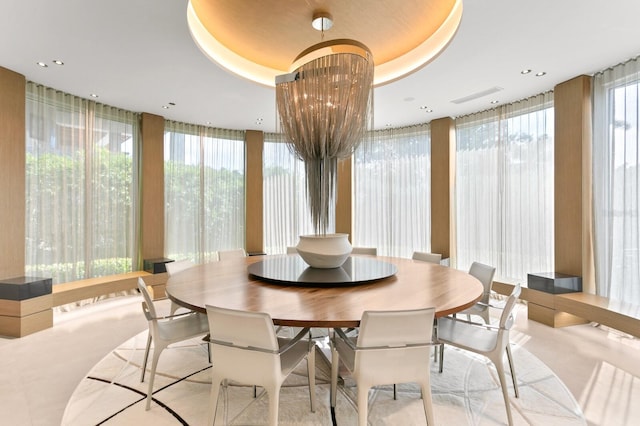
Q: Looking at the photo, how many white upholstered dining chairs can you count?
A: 10